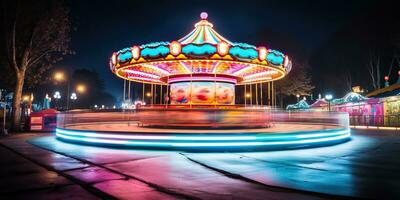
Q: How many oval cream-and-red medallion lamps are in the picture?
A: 6